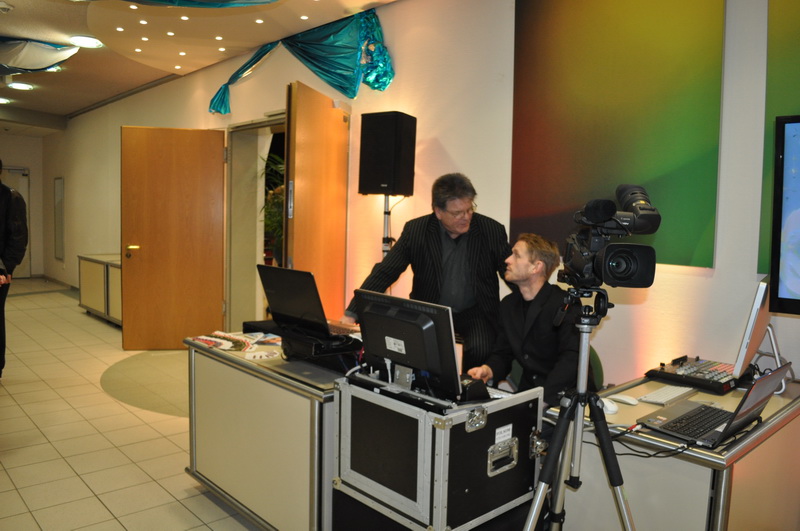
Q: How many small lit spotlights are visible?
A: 13